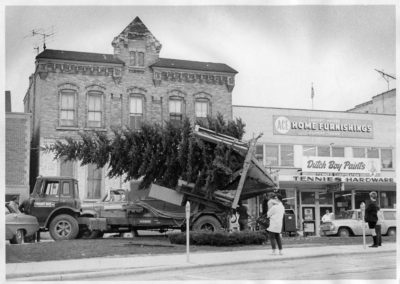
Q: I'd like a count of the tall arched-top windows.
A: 5